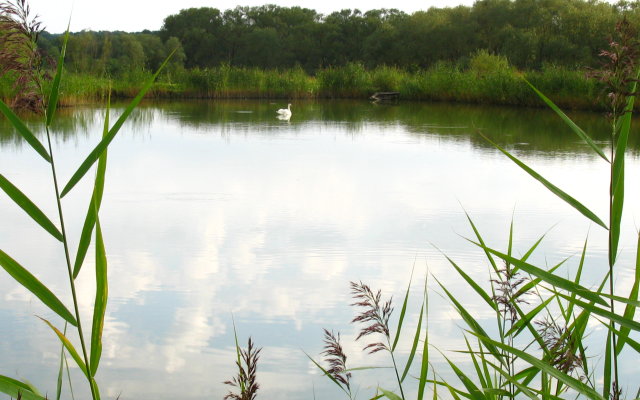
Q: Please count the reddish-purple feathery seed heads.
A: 7